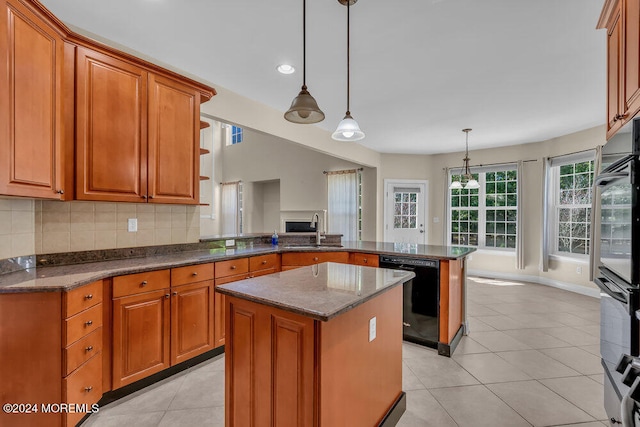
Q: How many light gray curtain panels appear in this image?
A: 4